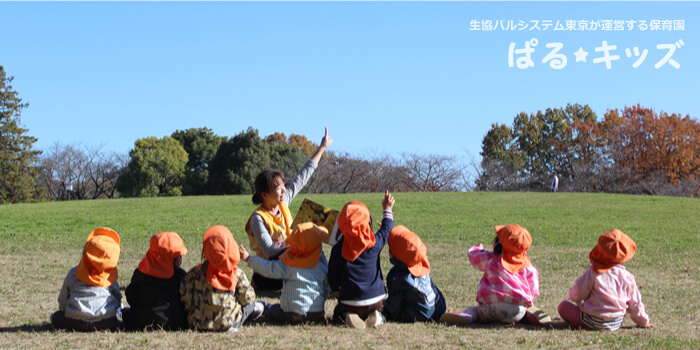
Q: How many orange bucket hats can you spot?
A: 8